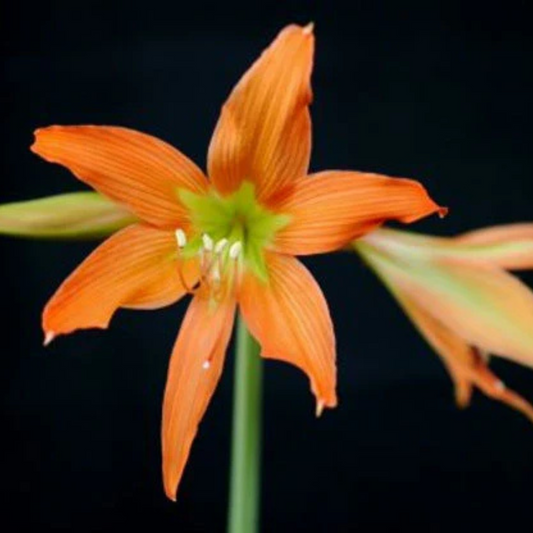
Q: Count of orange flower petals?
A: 6